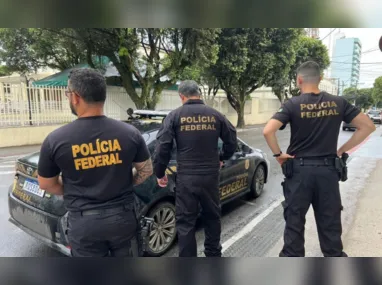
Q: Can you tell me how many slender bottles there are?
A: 0